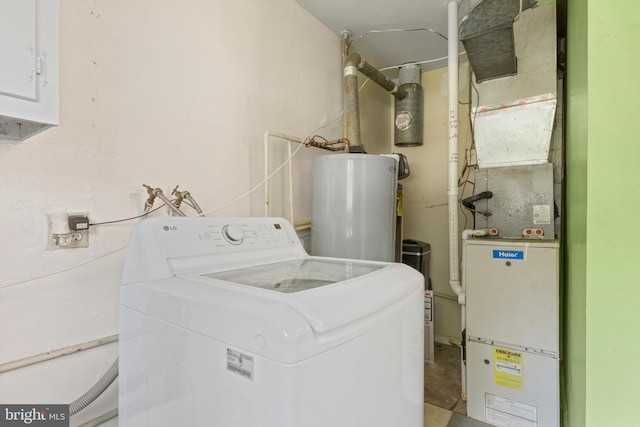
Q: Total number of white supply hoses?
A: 2